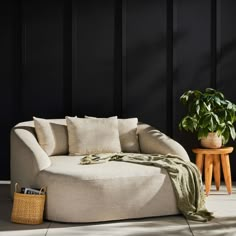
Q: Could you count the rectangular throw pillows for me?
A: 3